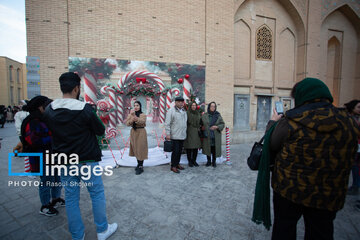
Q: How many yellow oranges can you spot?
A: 0